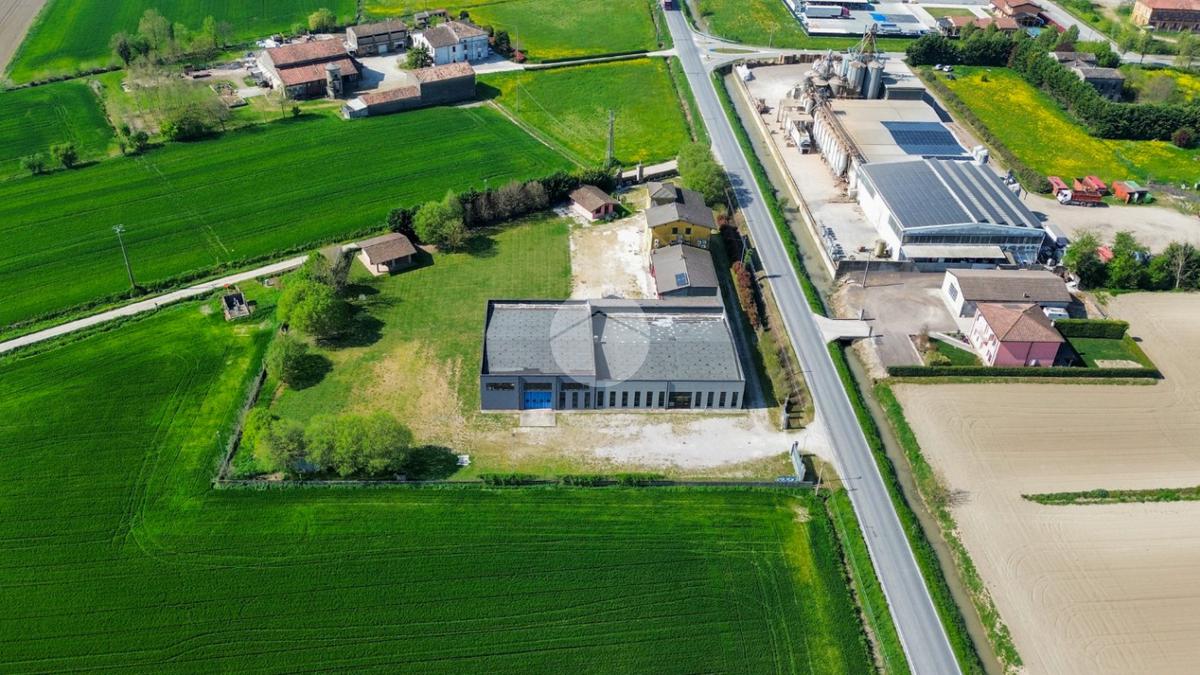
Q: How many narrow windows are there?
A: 13